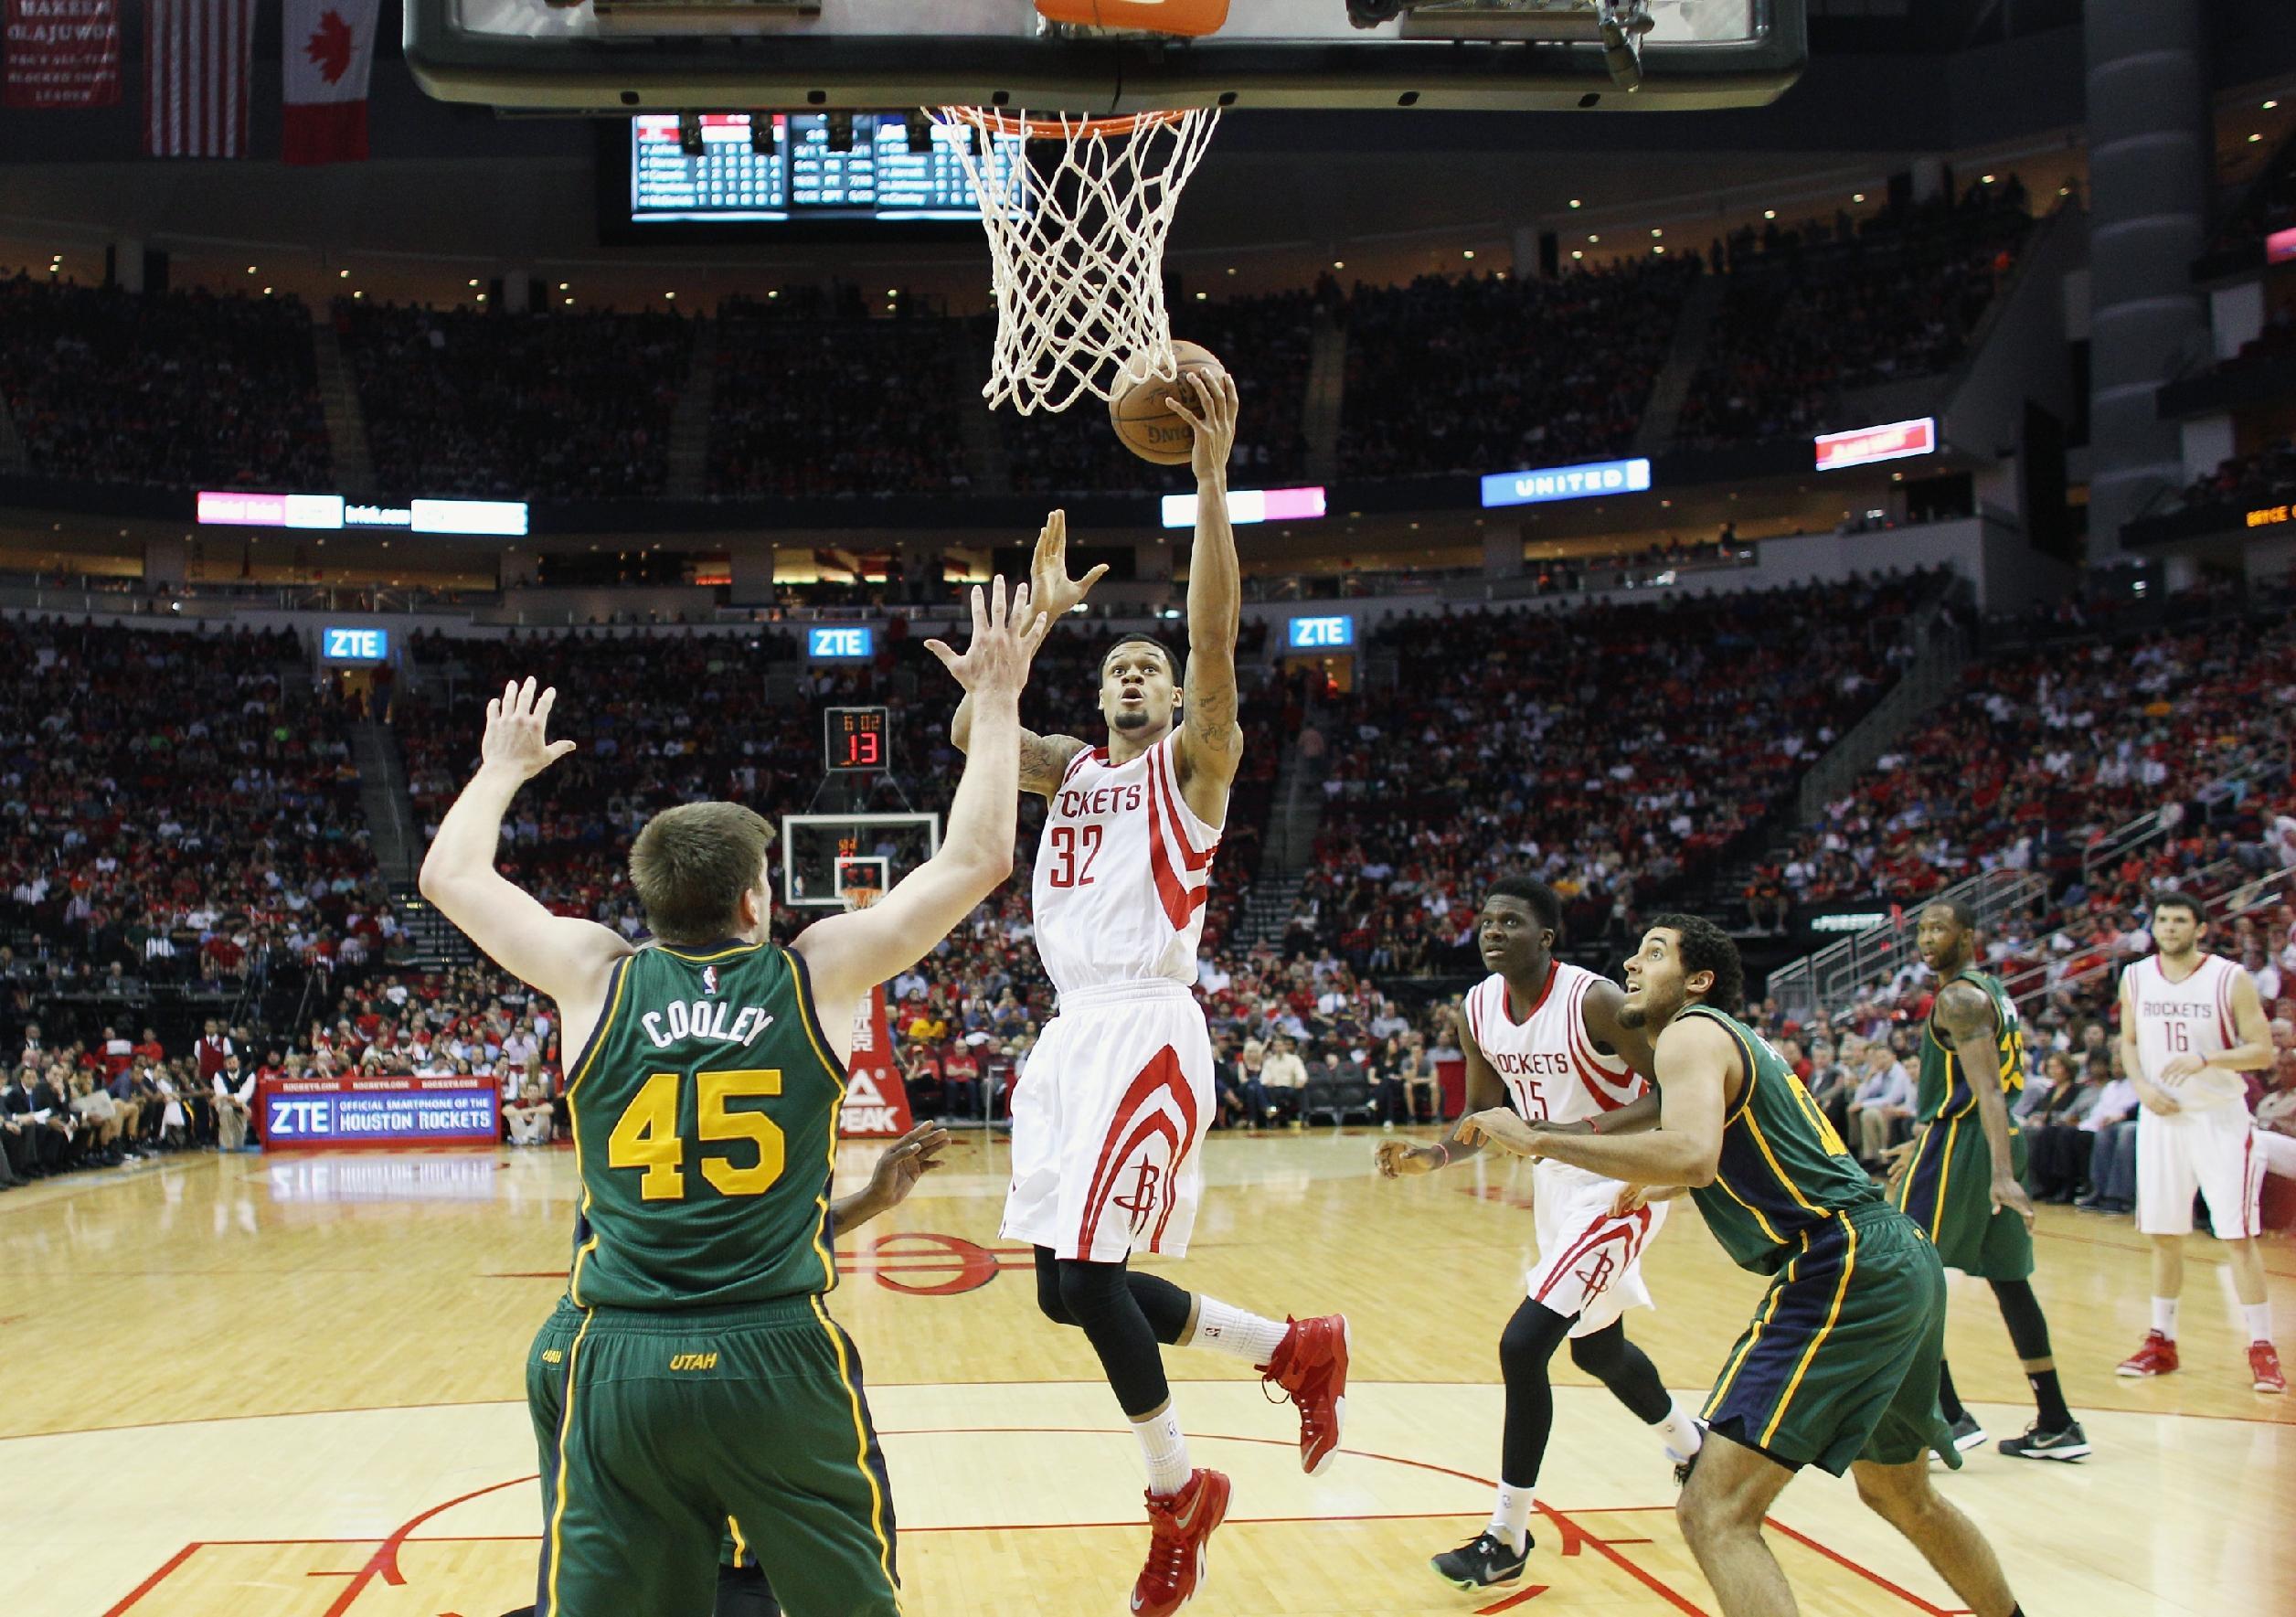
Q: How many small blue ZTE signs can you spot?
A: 3